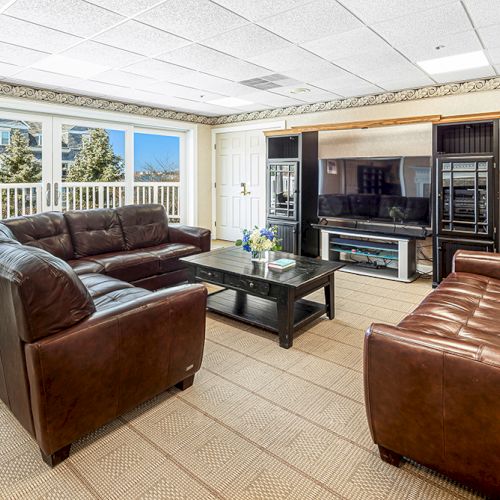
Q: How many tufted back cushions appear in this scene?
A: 3